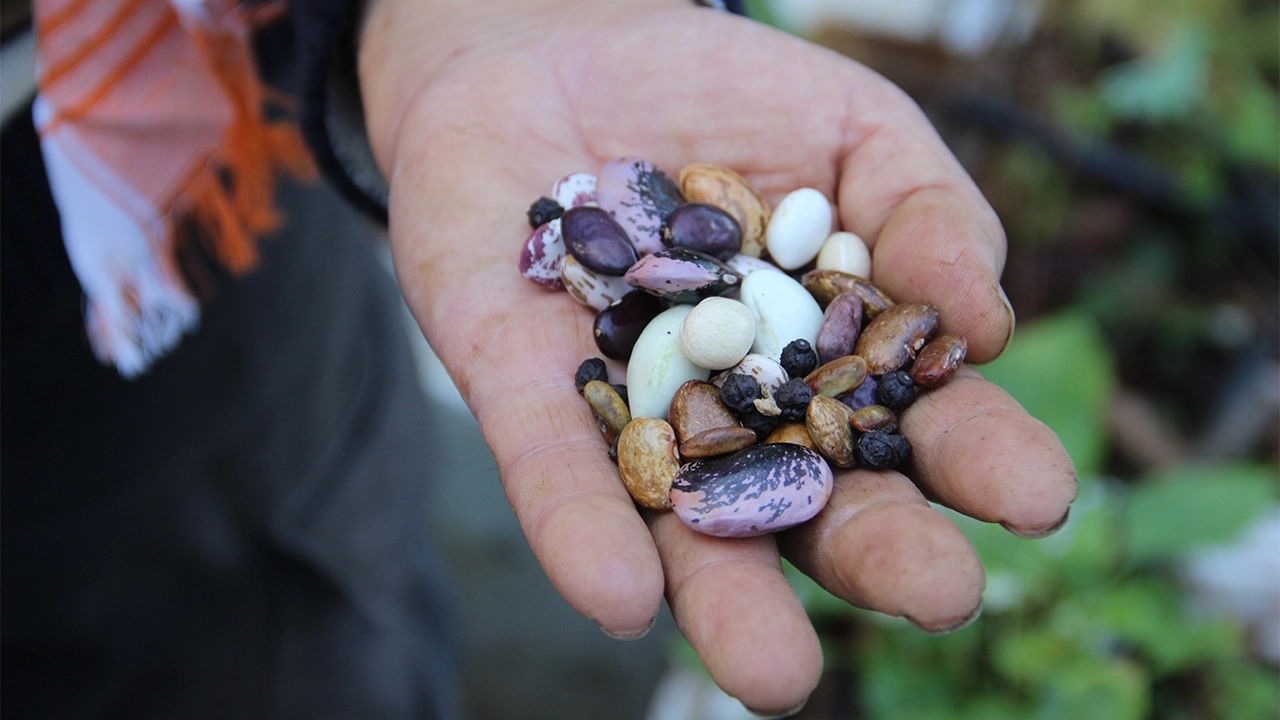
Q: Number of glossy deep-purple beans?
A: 3